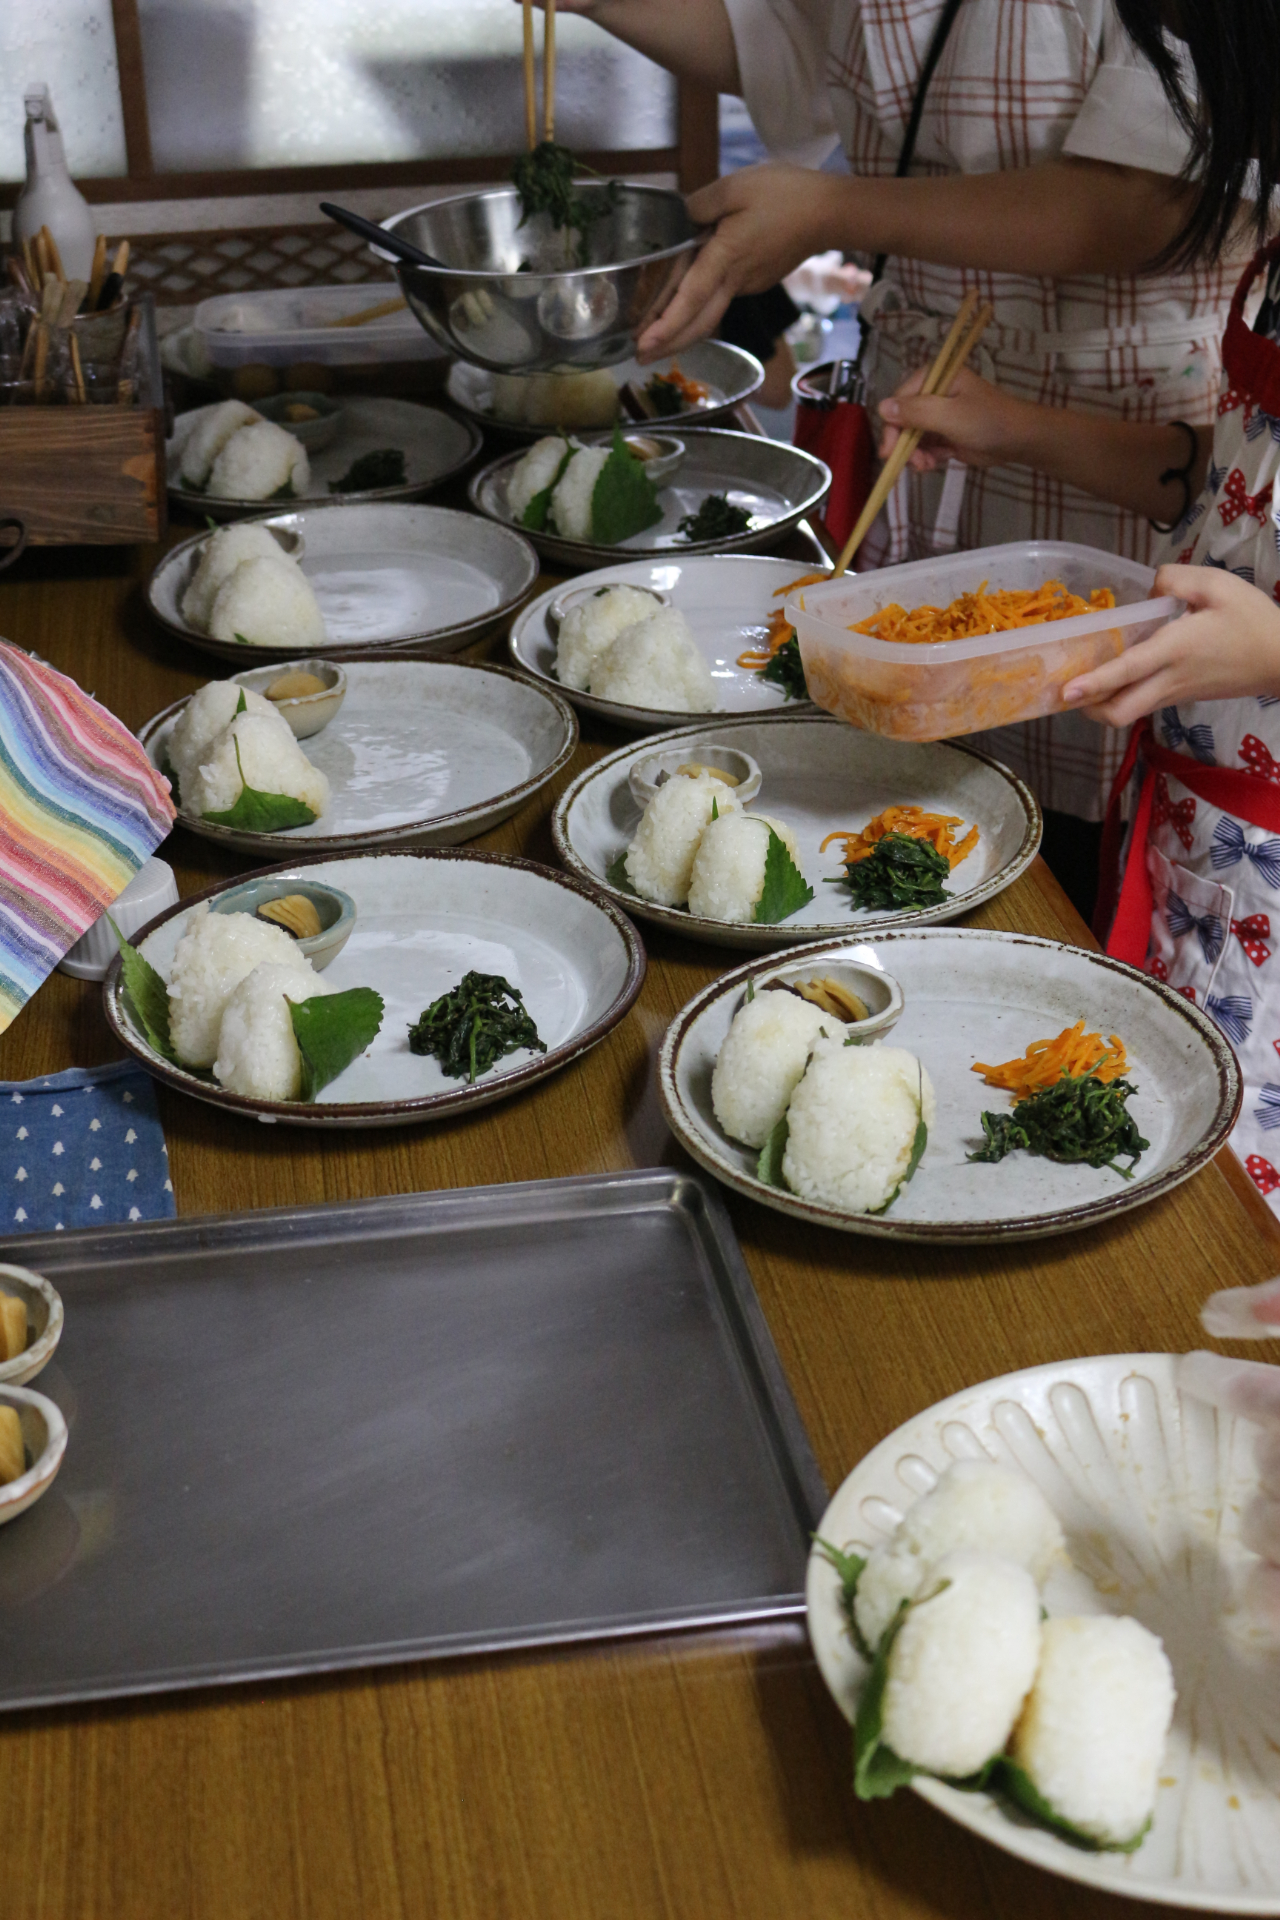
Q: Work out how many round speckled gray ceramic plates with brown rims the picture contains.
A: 9